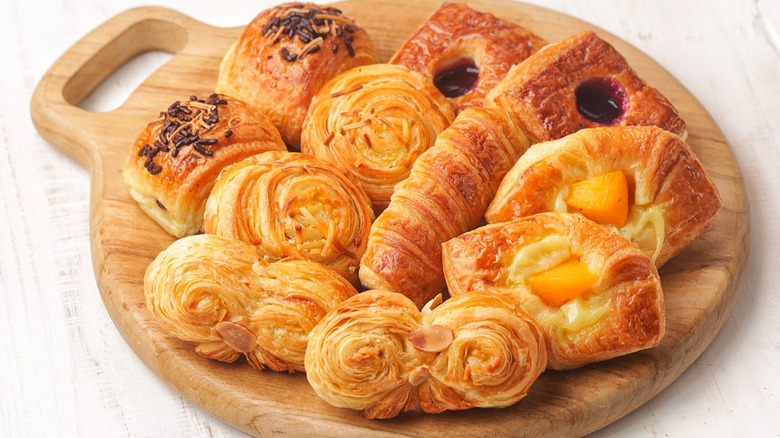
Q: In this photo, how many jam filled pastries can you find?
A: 2